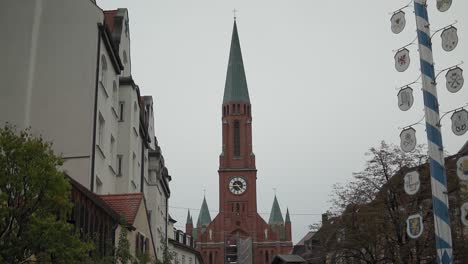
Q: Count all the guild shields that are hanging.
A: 12